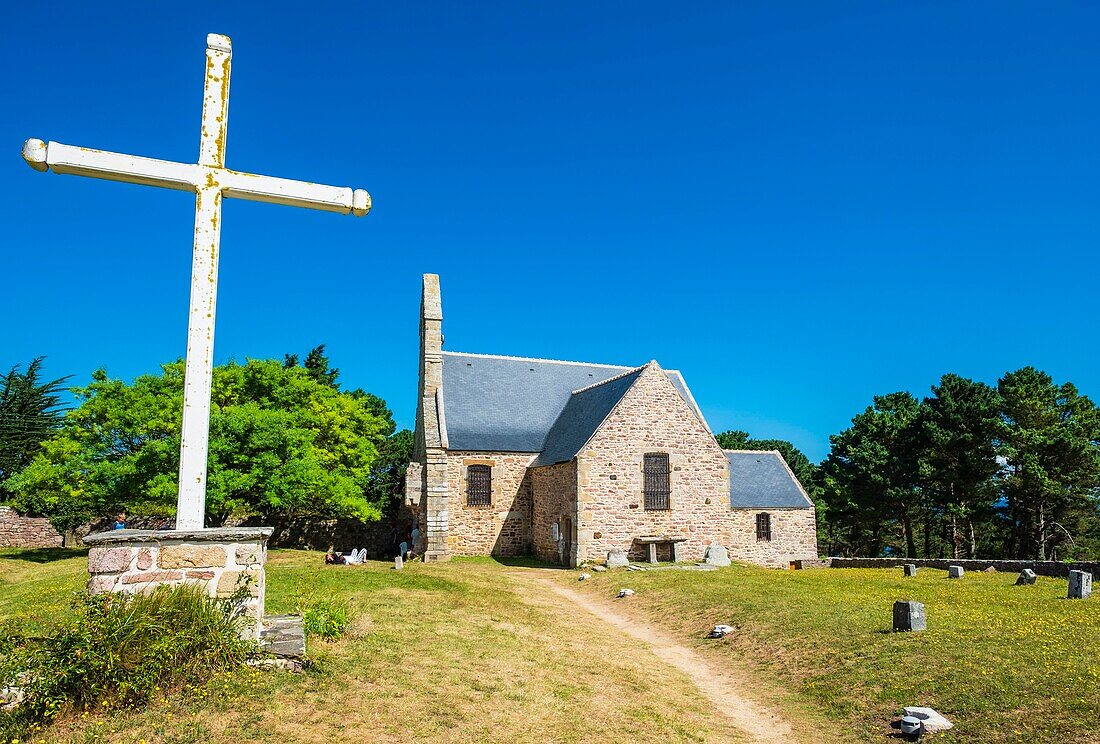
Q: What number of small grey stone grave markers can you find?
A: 5